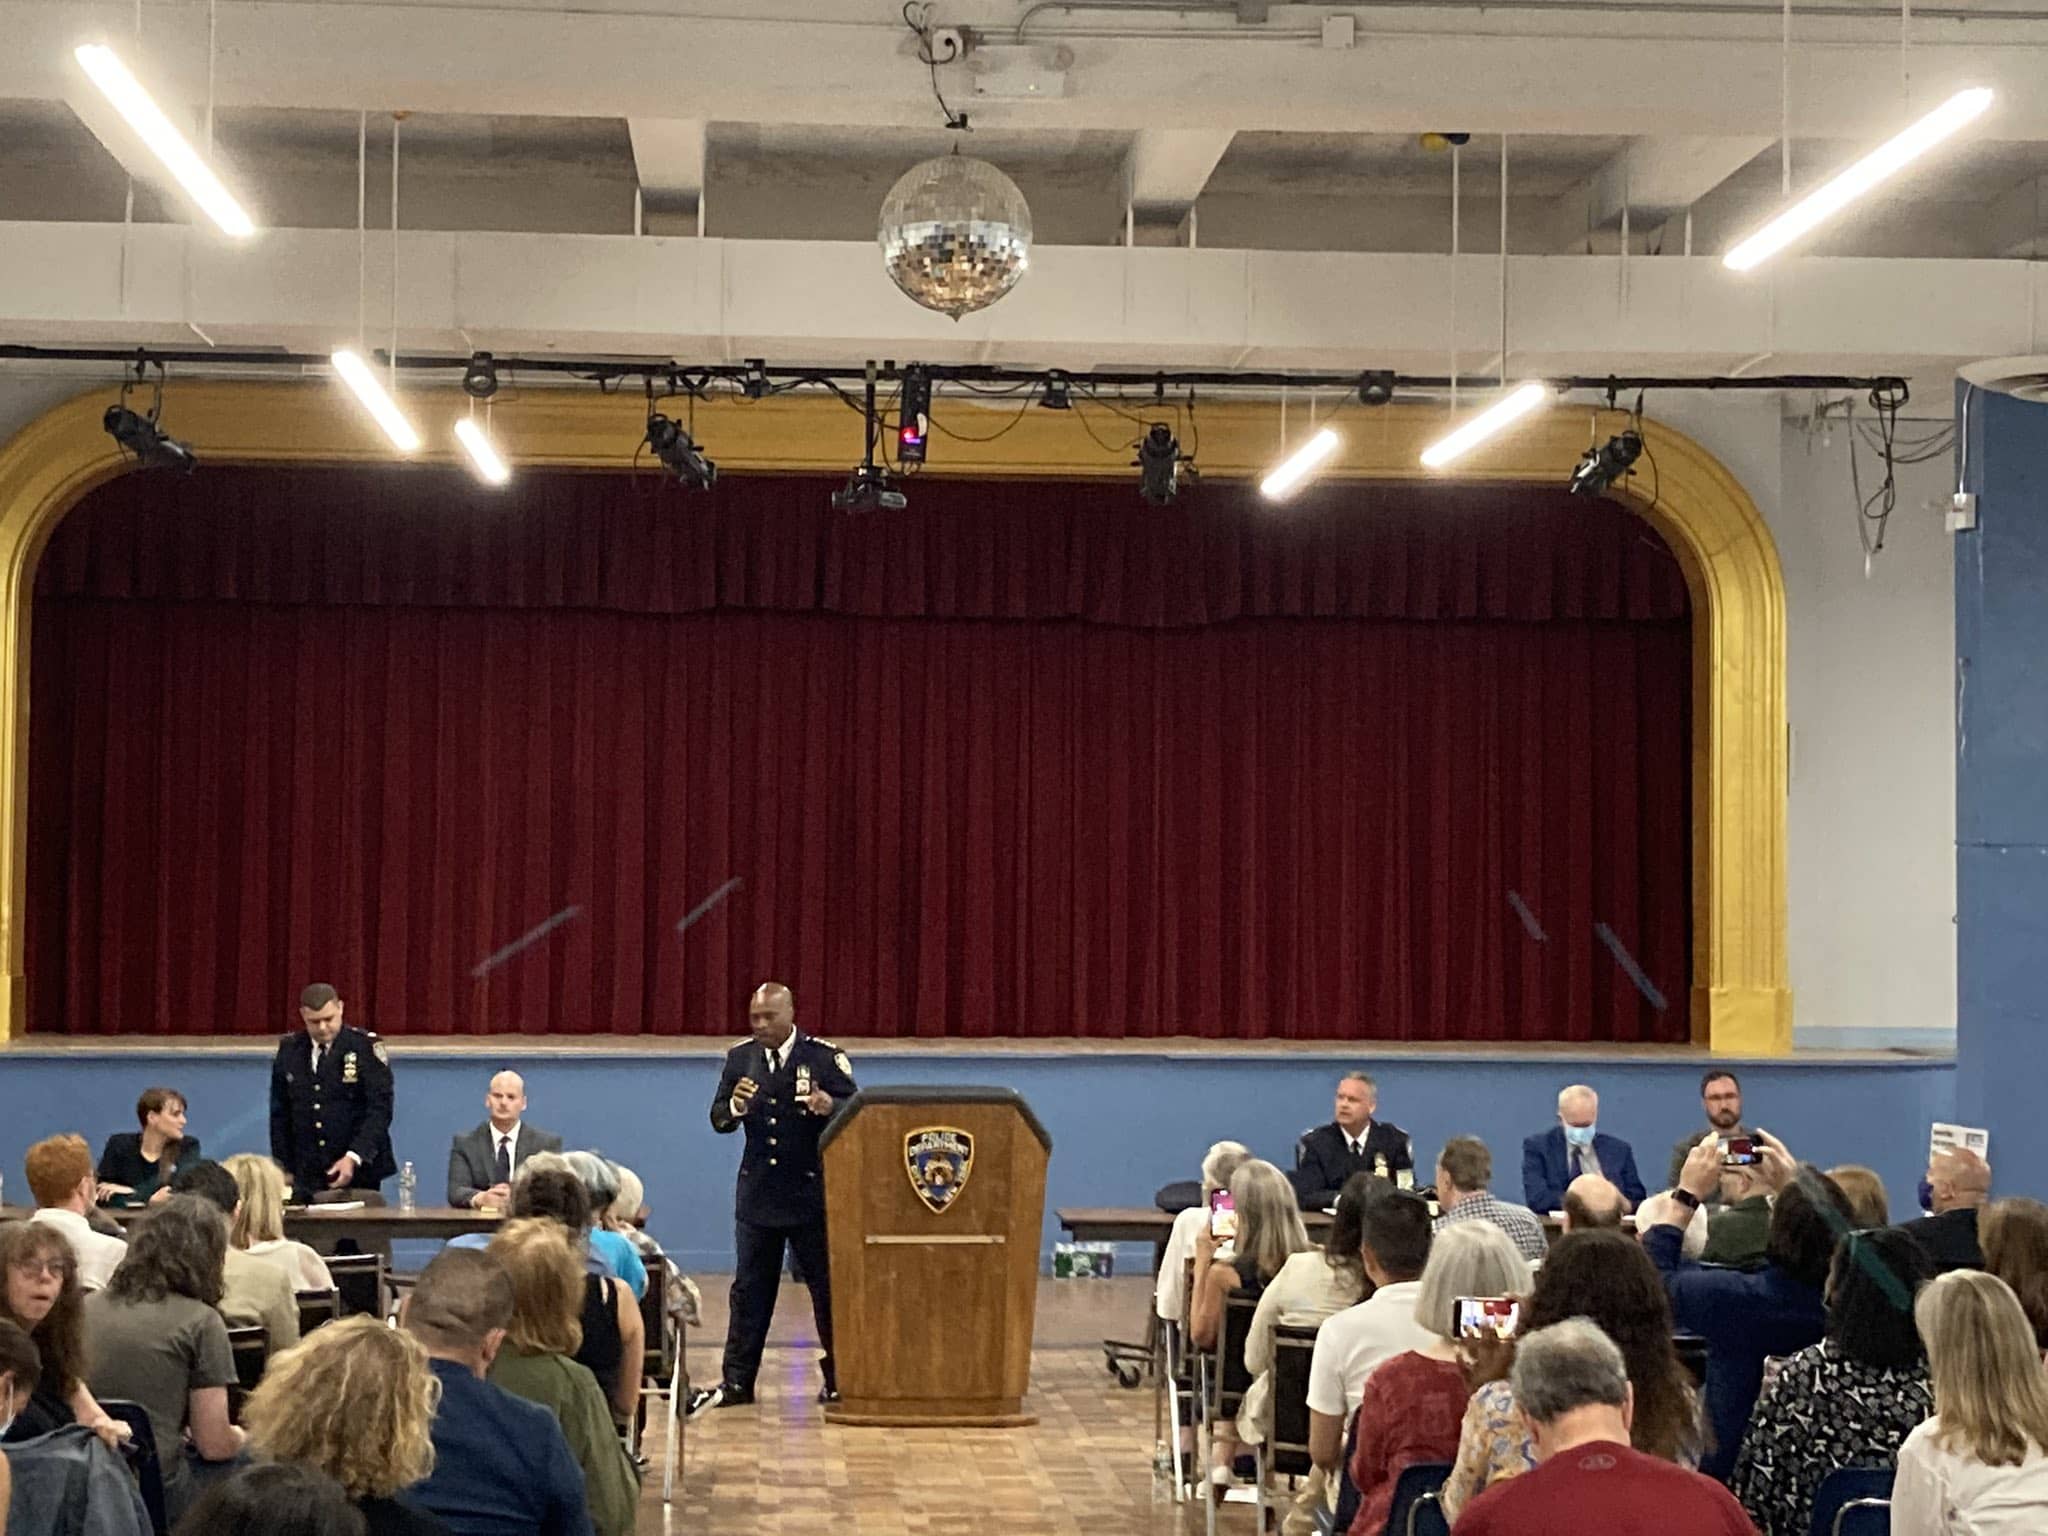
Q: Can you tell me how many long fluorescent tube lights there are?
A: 6